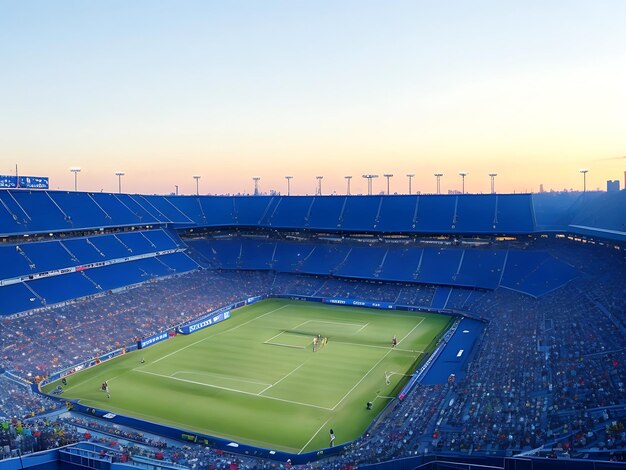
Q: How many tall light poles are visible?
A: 14